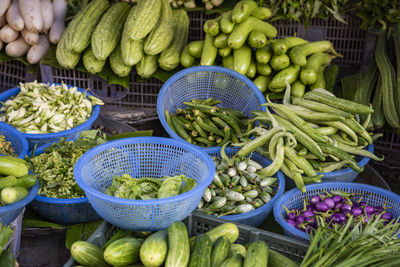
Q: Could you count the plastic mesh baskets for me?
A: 9